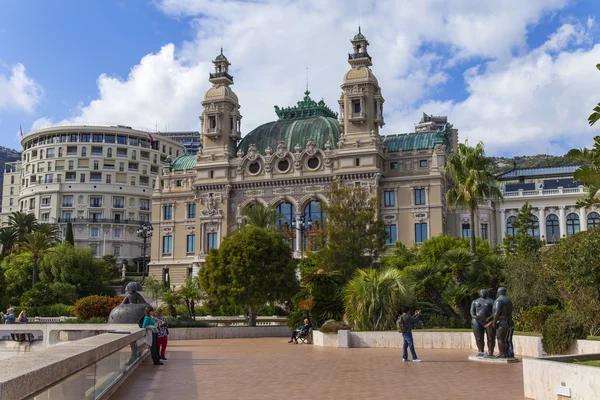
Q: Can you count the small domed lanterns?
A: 2